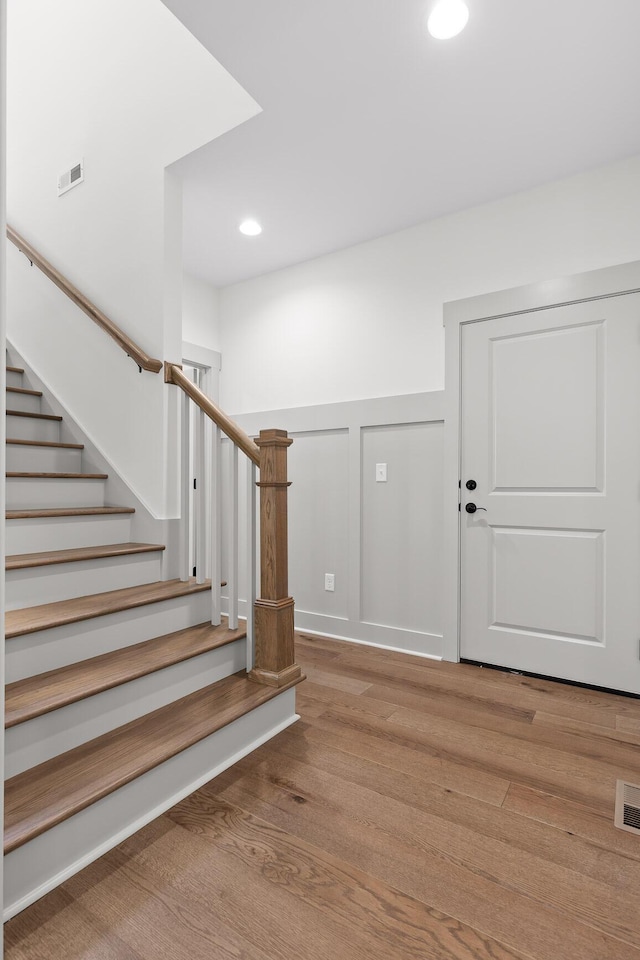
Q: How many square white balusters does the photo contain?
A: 5